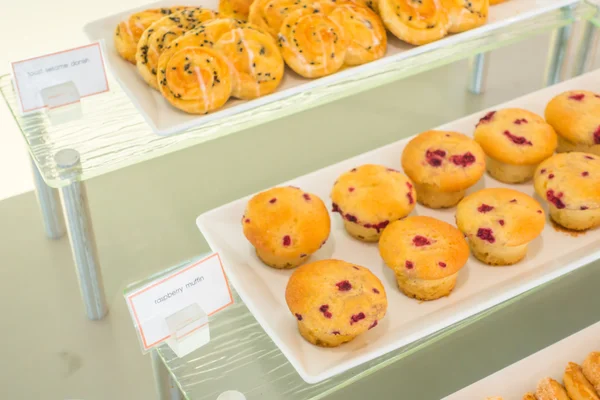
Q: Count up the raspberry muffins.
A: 9